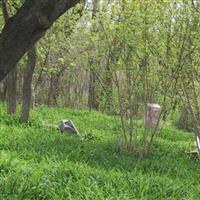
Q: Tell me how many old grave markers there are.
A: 3